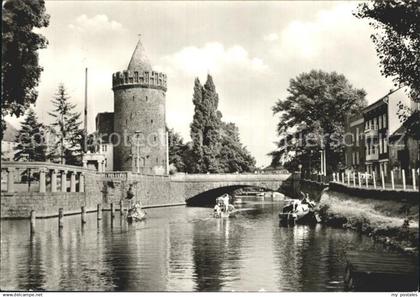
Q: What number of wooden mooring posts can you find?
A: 6